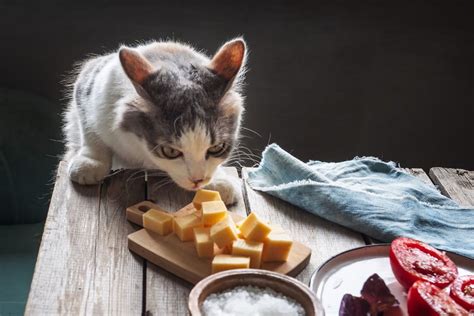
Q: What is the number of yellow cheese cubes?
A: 10